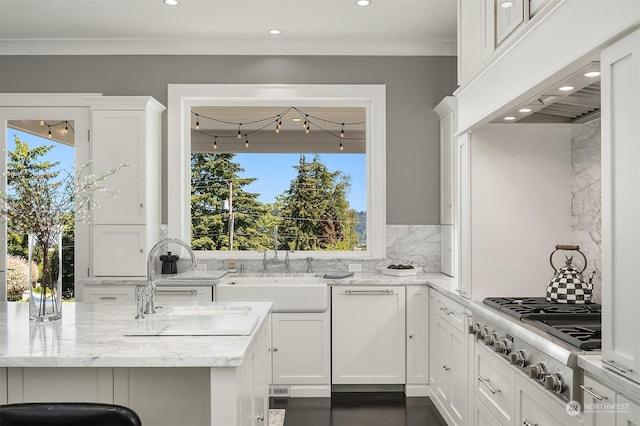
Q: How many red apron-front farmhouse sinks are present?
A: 0